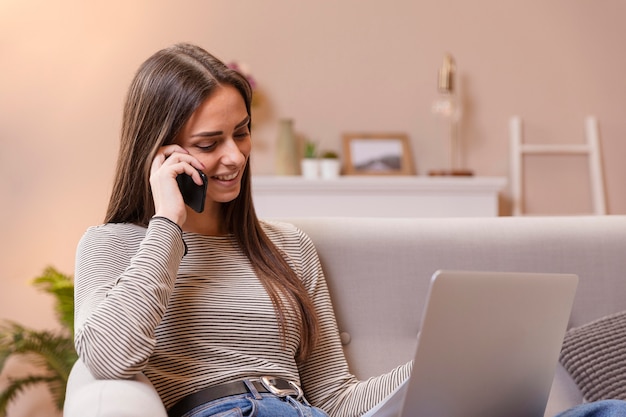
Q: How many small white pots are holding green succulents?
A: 2